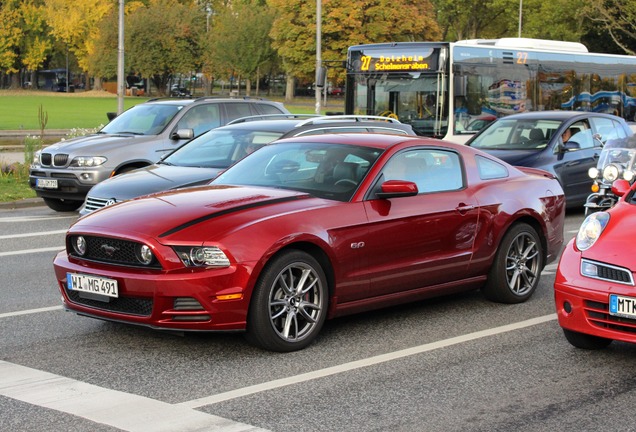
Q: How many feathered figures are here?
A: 0